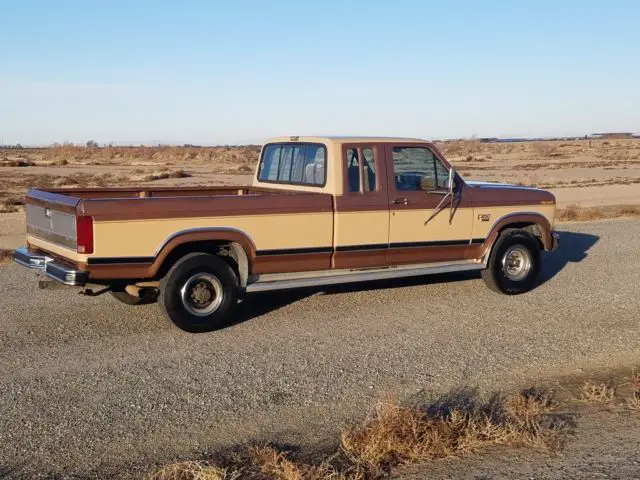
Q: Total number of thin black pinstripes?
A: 1